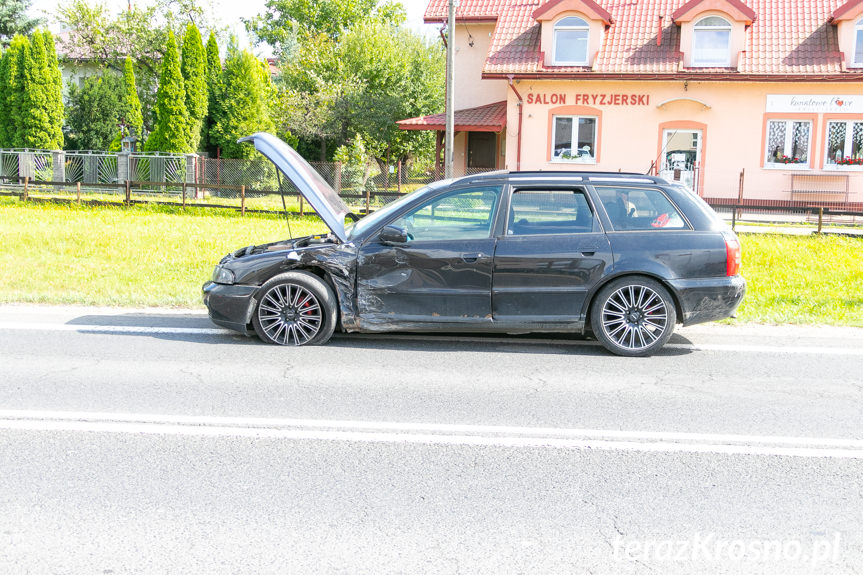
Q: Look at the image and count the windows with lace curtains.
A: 2